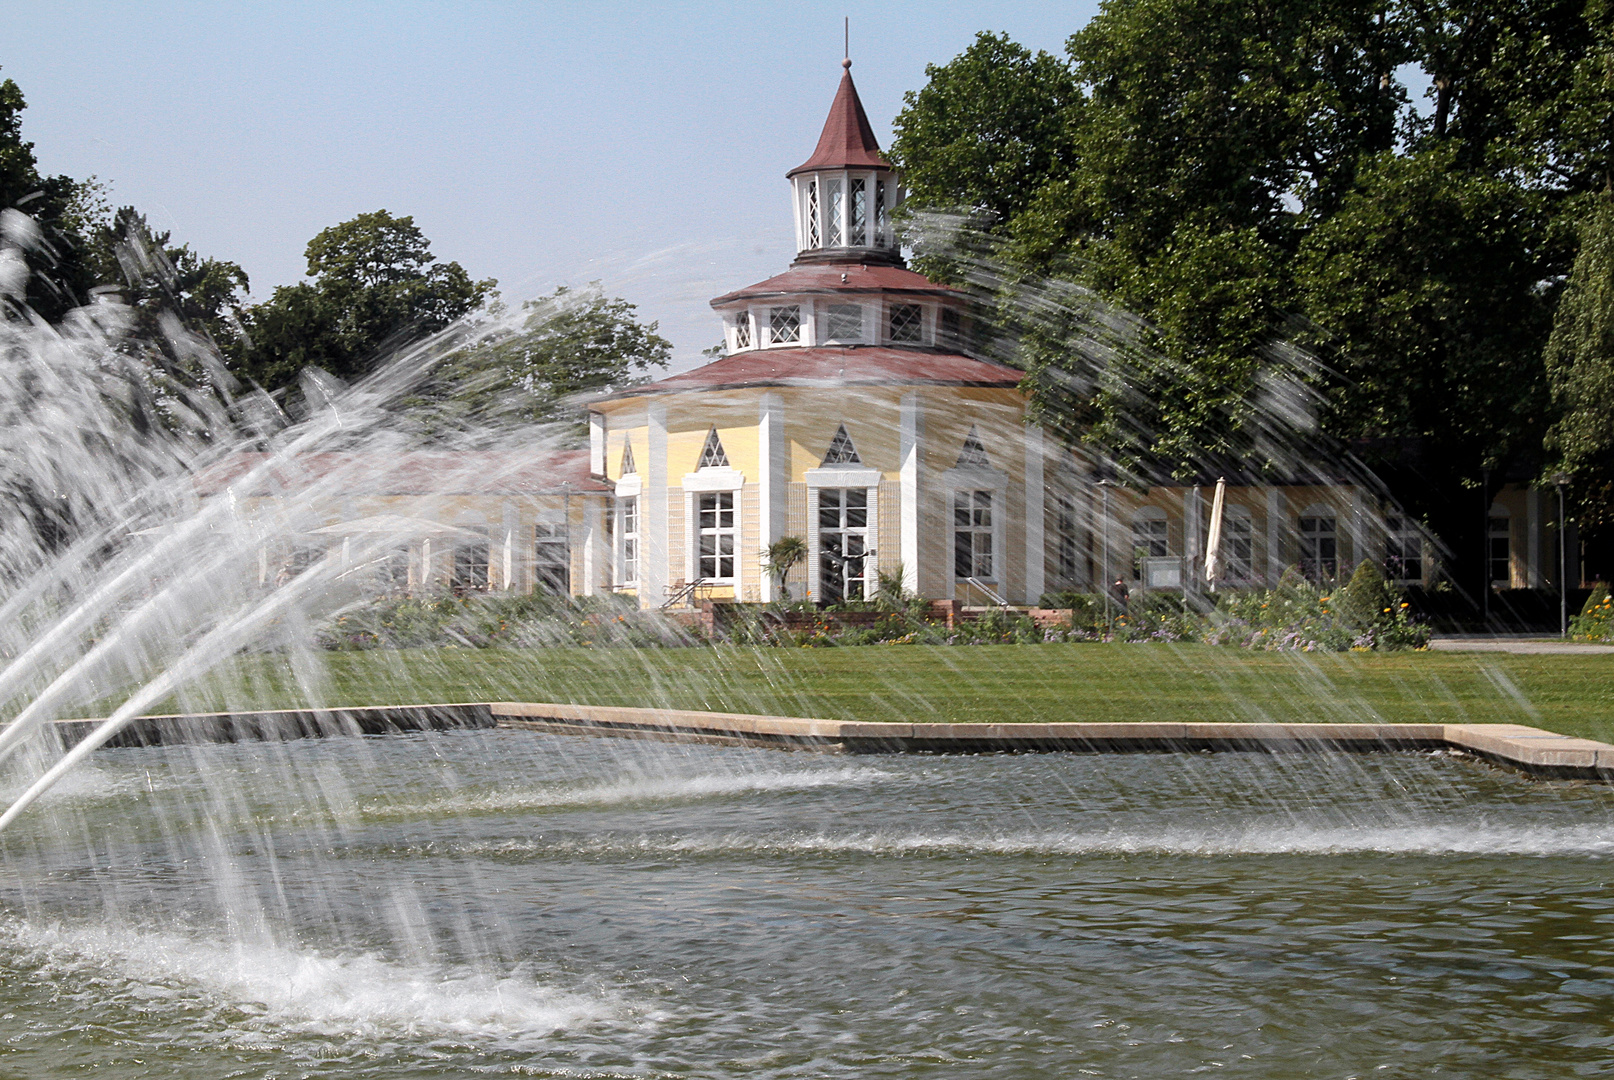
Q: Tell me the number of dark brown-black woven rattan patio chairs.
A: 0